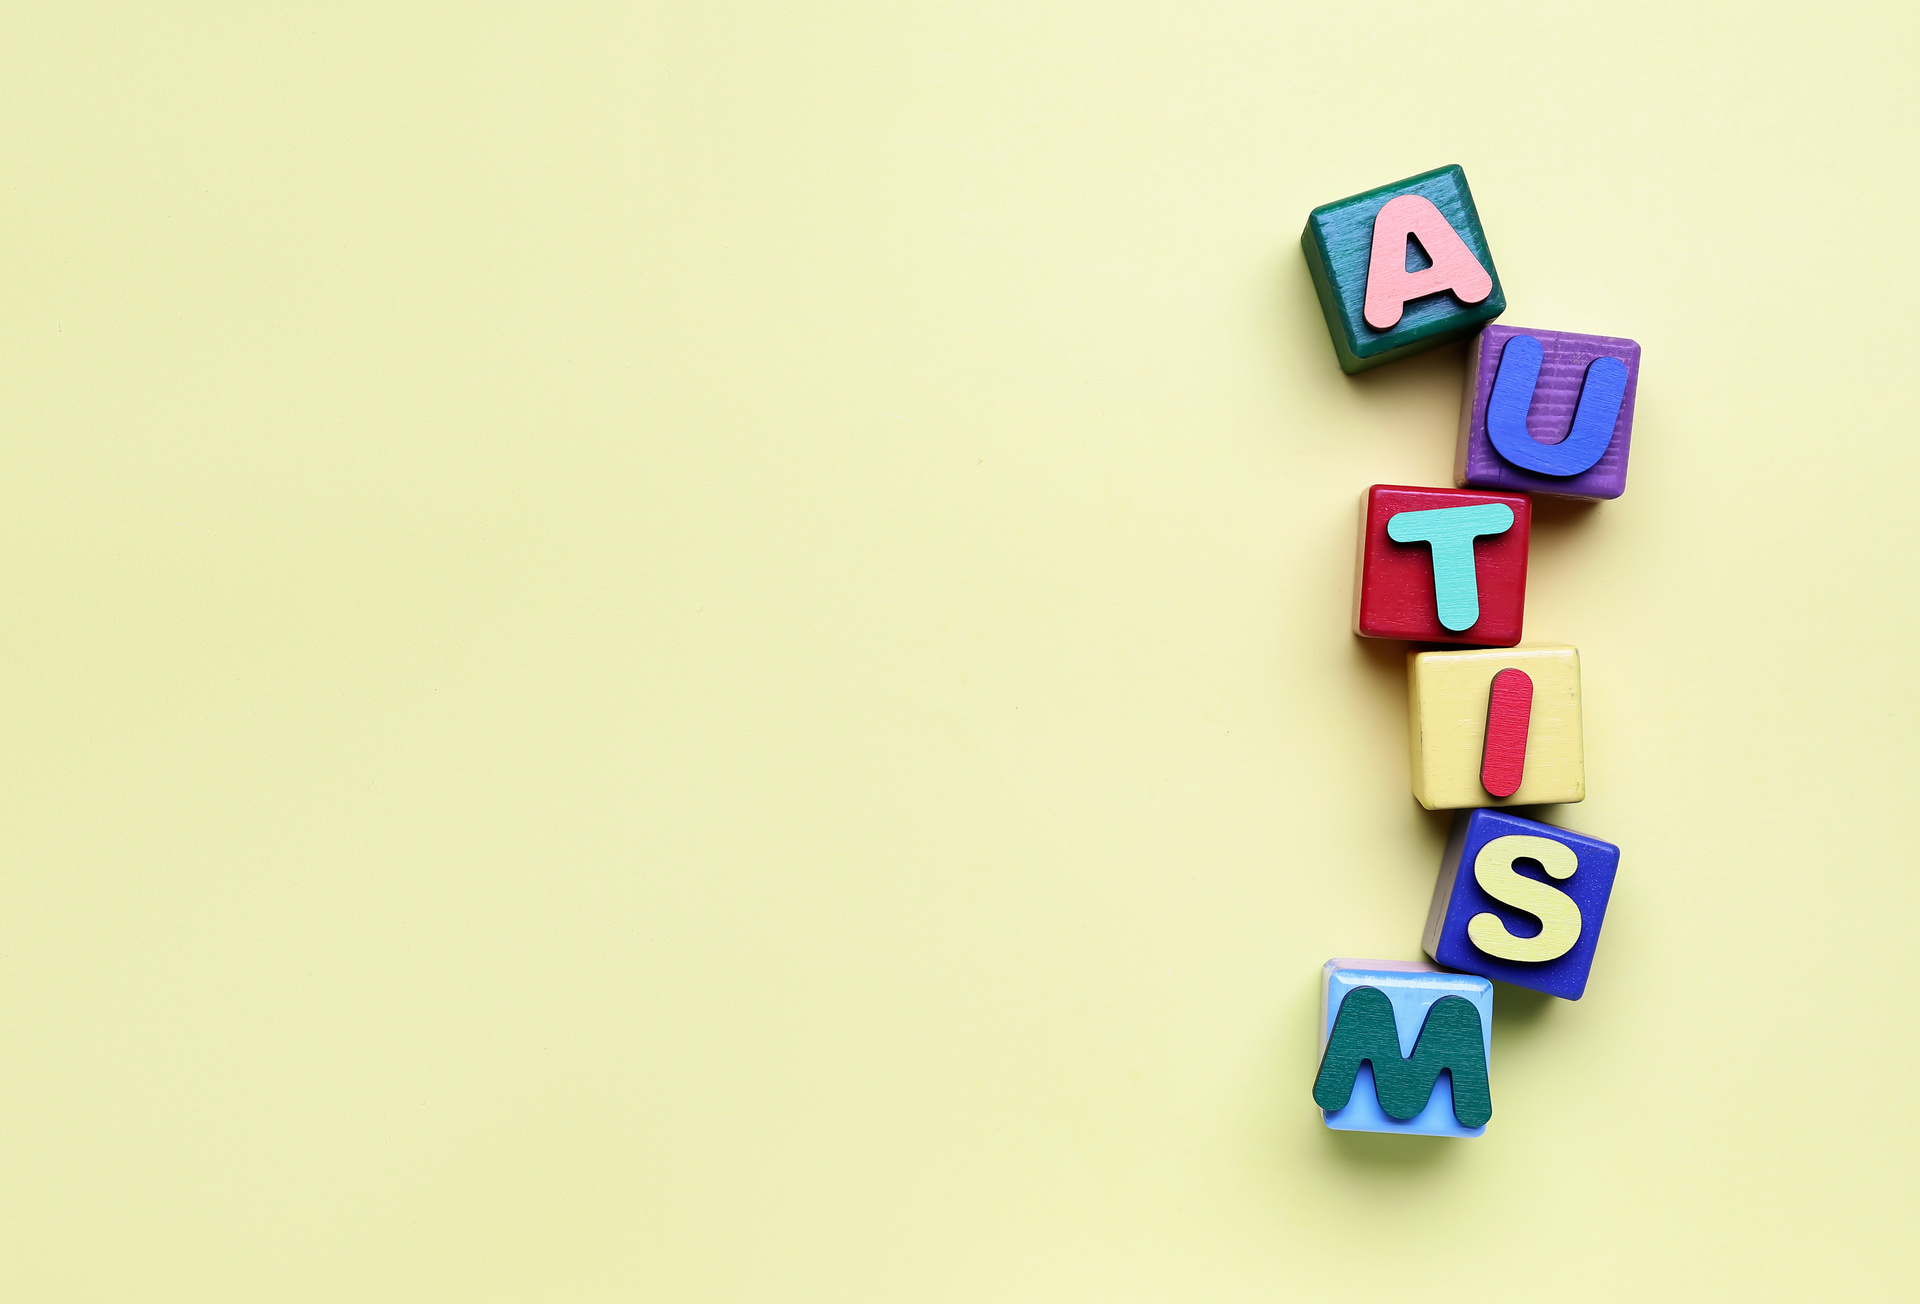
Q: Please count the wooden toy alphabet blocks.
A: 6